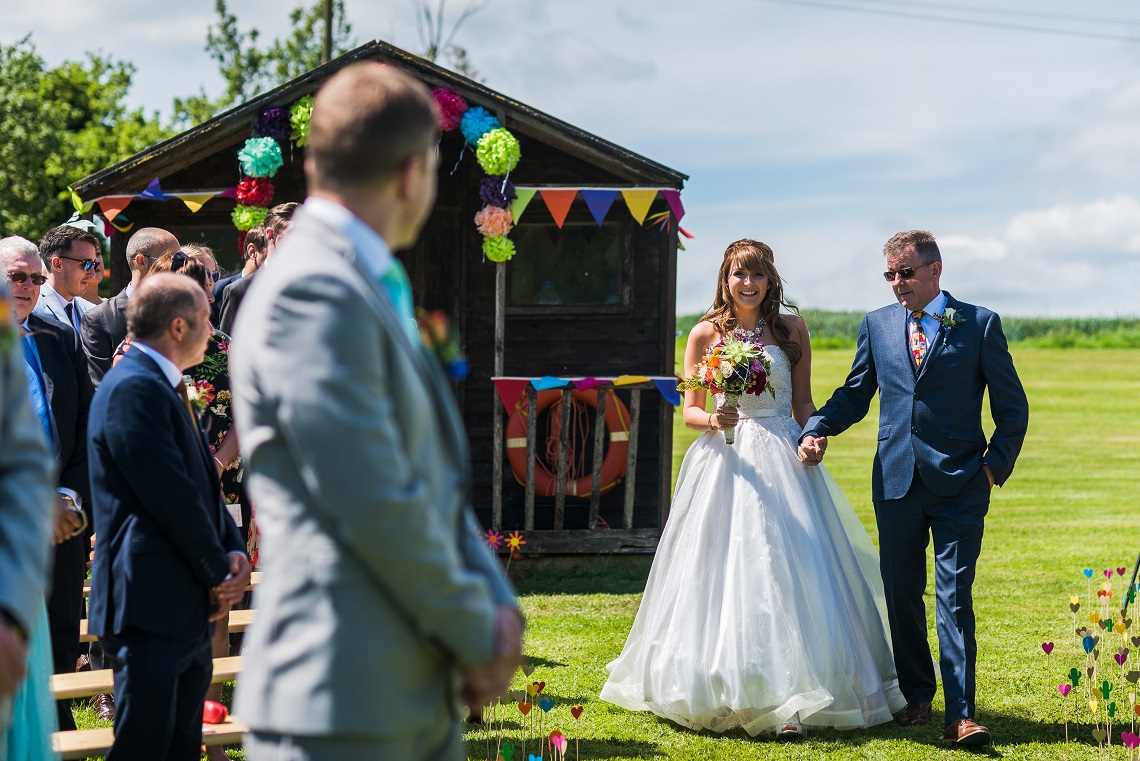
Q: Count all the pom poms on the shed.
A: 12